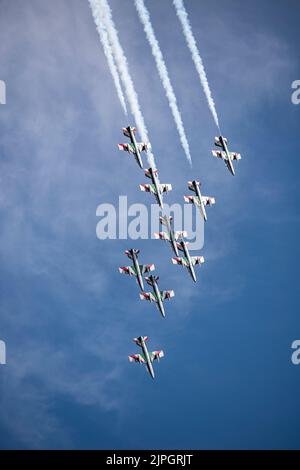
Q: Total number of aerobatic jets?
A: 9